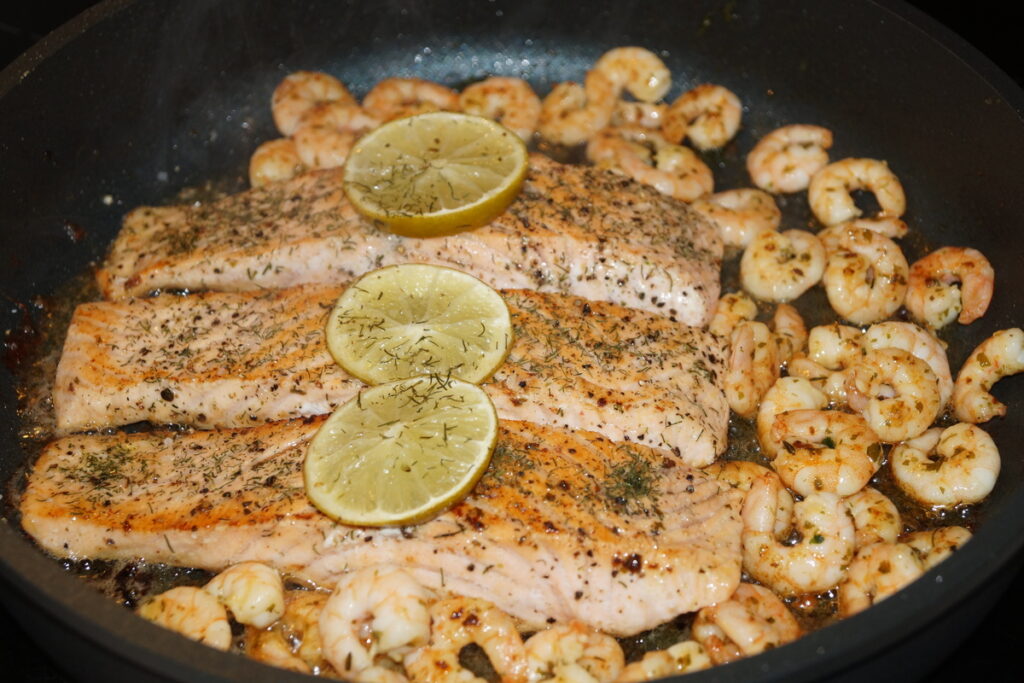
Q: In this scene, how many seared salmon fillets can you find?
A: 3